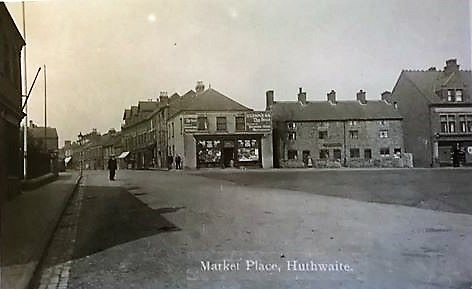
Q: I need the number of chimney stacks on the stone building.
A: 5